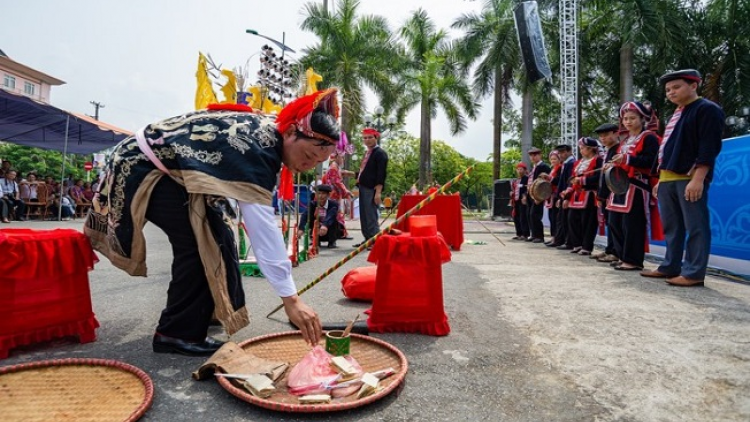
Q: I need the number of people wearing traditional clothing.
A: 12